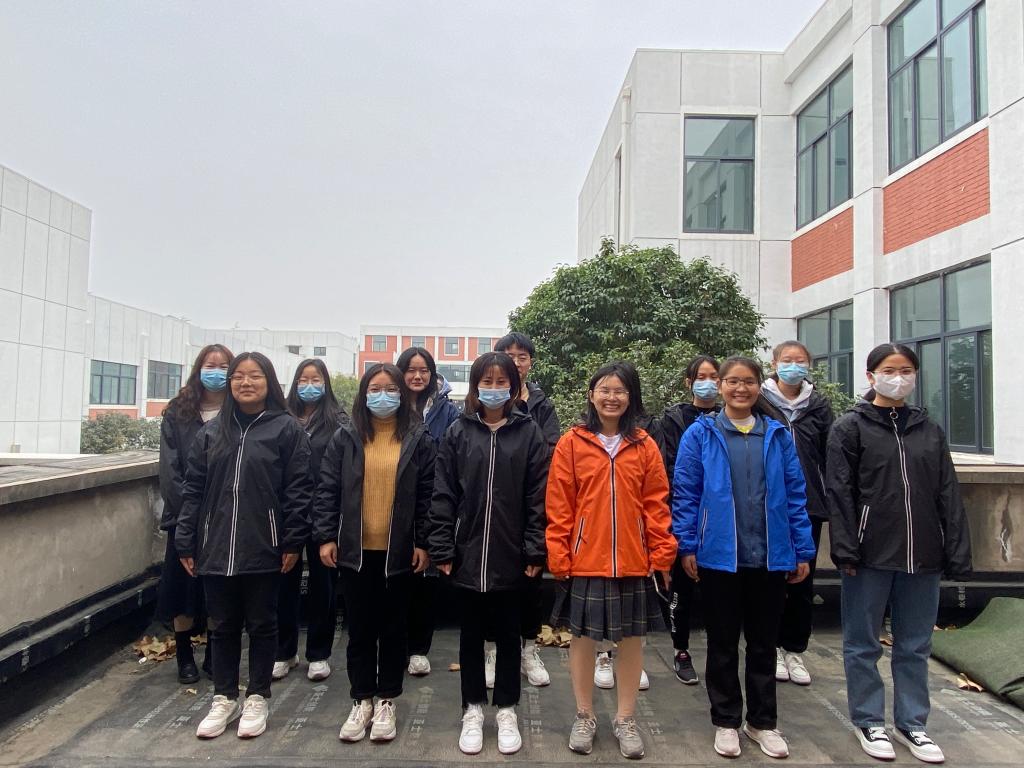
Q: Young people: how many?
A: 12